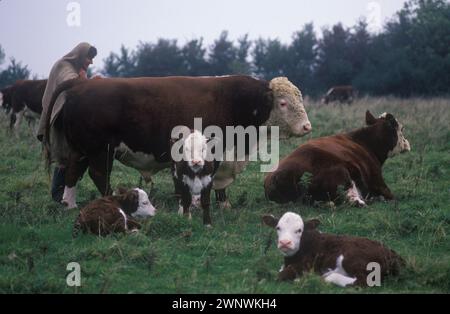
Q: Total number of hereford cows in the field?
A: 7